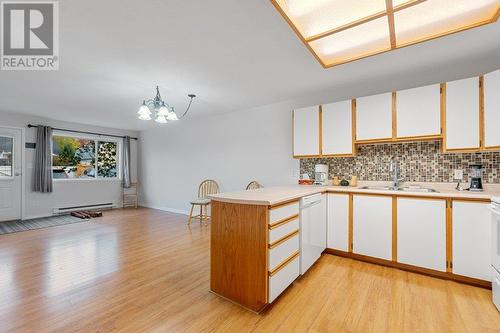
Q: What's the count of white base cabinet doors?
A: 4